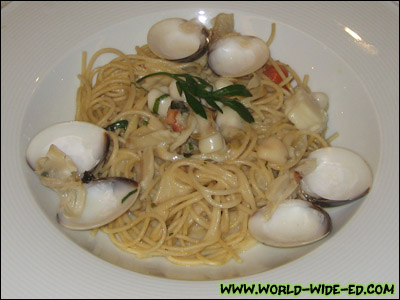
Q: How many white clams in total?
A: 6